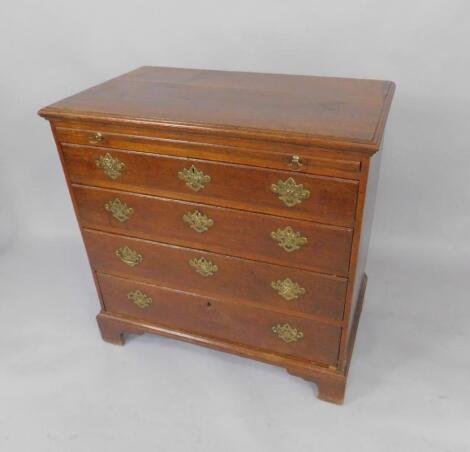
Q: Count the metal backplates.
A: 11